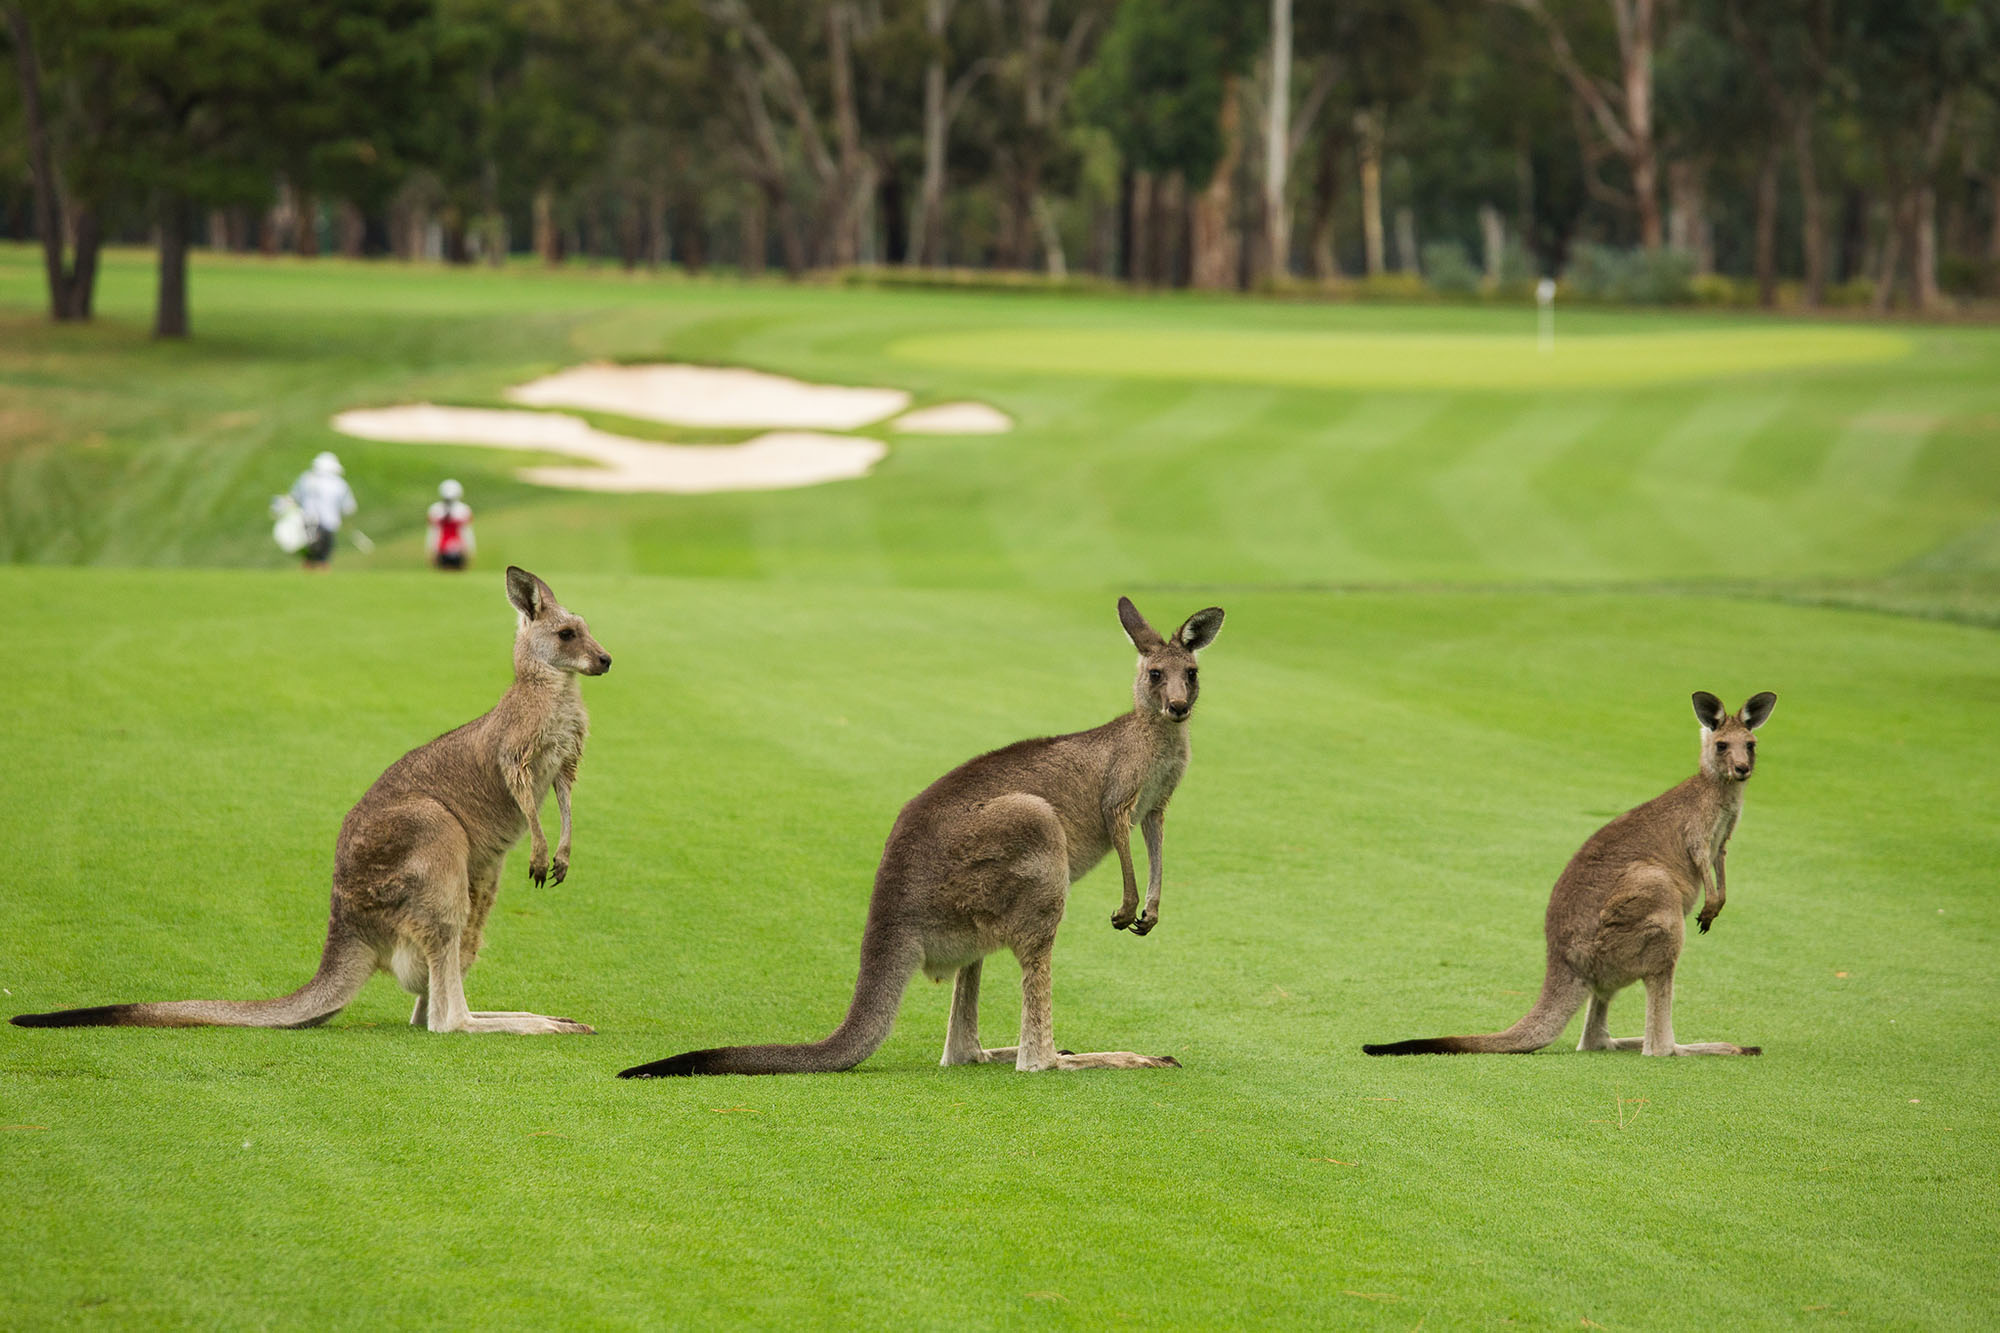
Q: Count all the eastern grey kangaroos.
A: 3